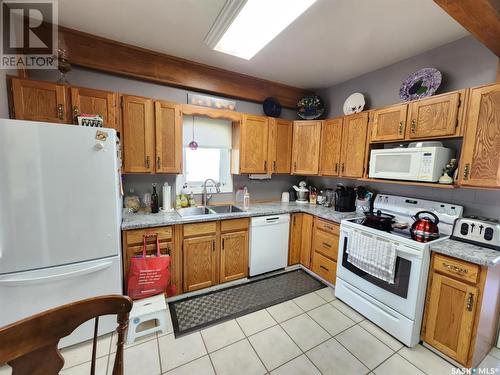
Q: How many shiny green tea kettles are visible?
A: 0